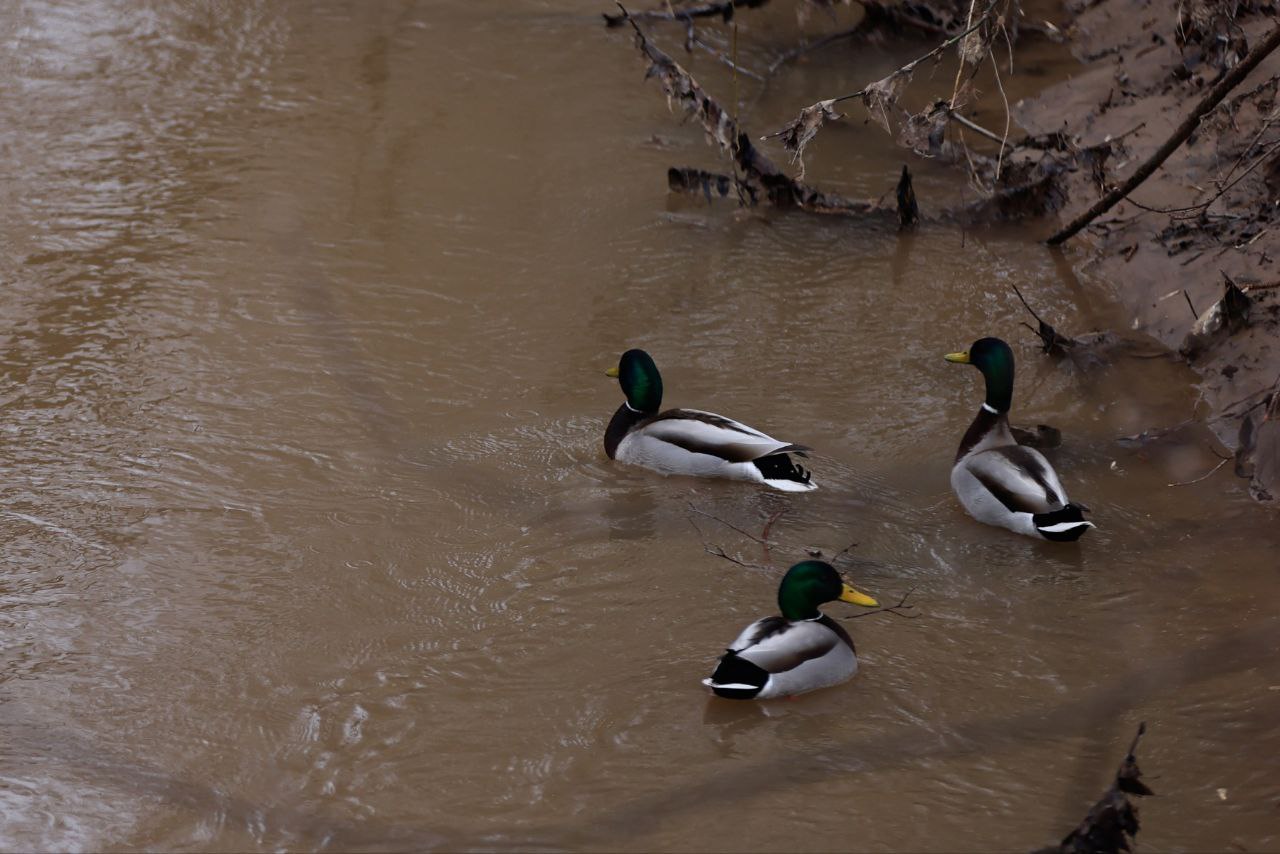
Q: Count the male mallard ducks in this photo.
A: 3